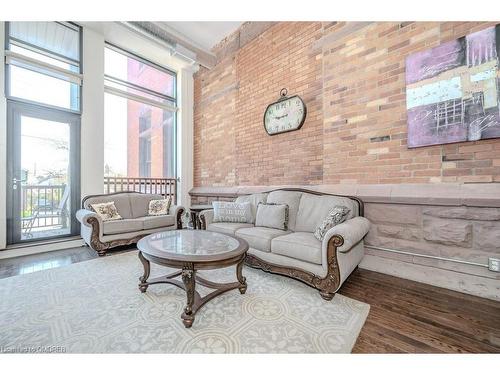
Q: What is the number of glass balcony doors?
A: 1